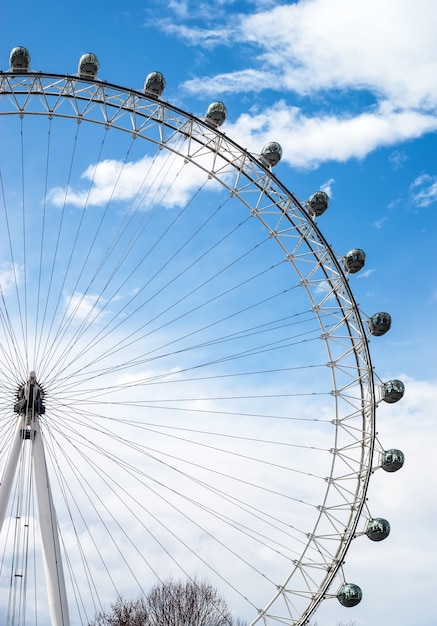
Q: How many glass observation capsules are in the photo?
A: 12